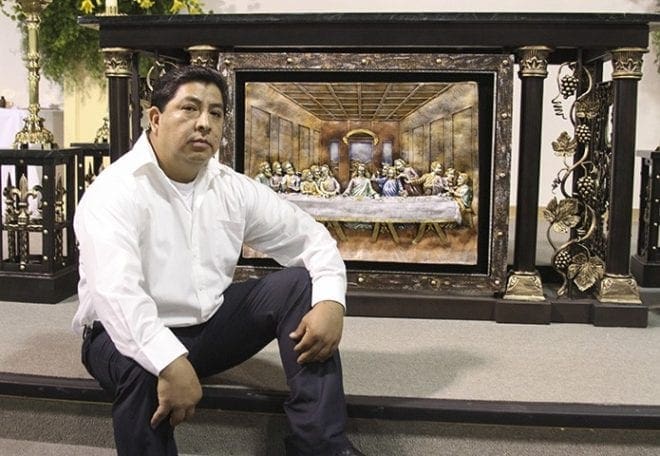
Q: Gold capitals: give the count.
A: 4